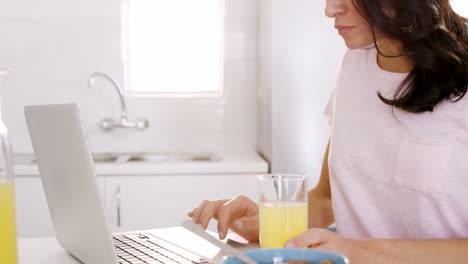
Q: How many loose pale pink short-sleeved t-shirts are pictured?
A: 1